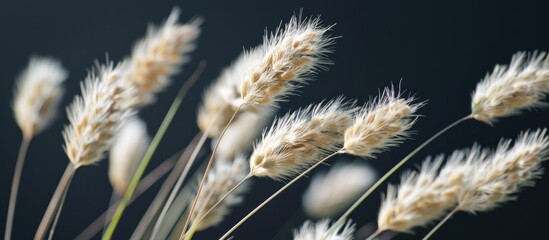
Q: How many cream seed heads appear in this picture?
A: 15